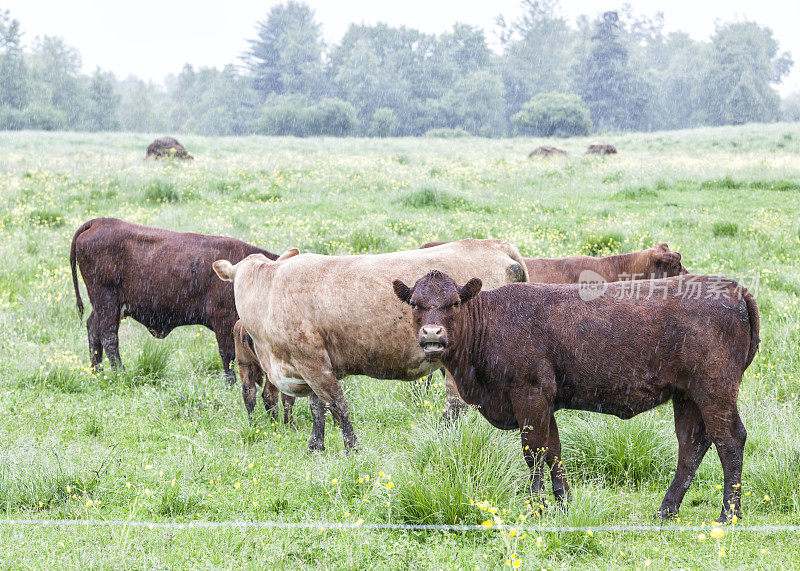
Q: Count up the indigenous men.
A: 0